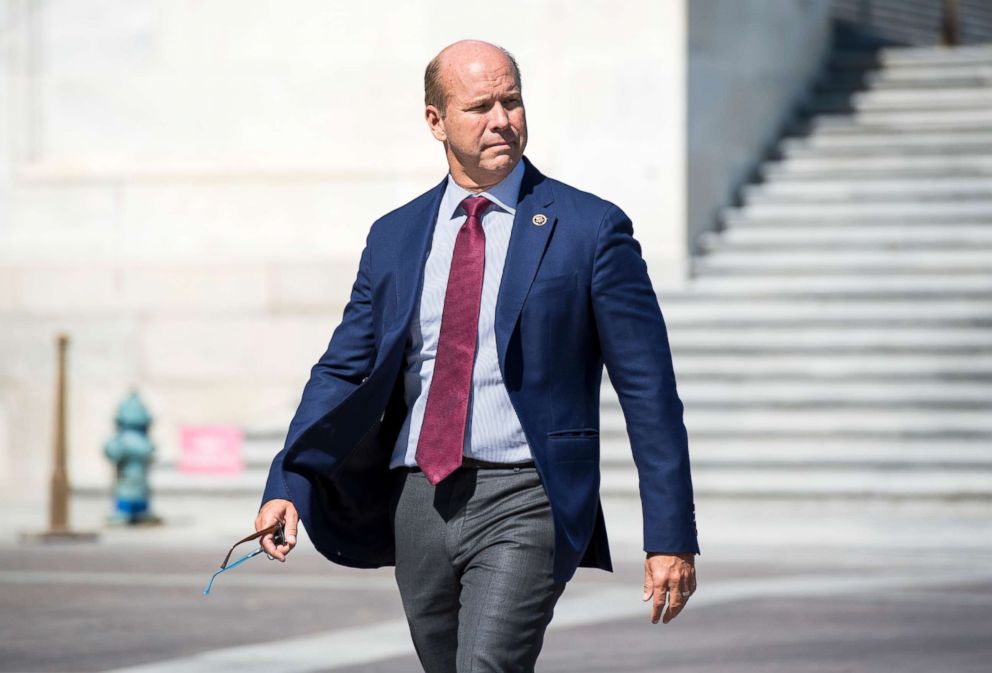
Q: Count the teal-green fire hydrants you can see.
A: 1